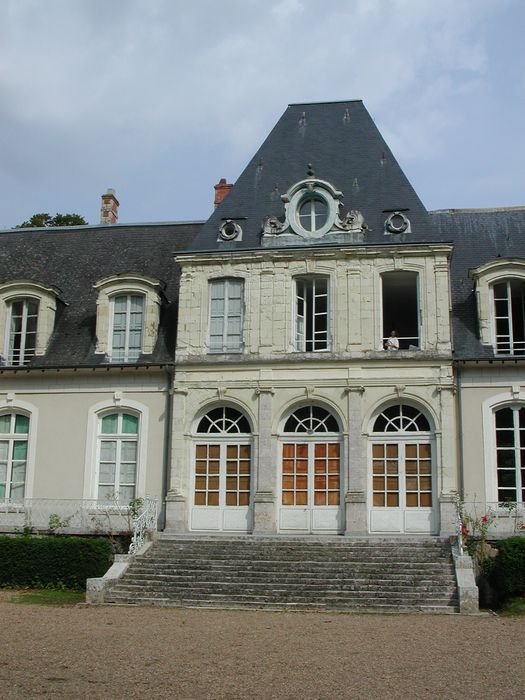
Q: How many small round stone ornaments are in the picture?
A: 2